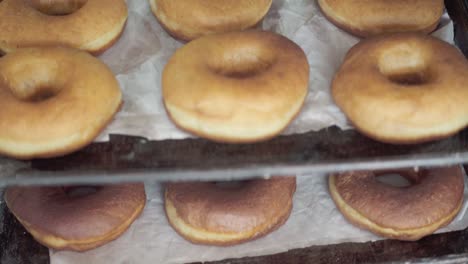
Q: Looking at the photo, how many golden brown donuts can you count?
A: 6